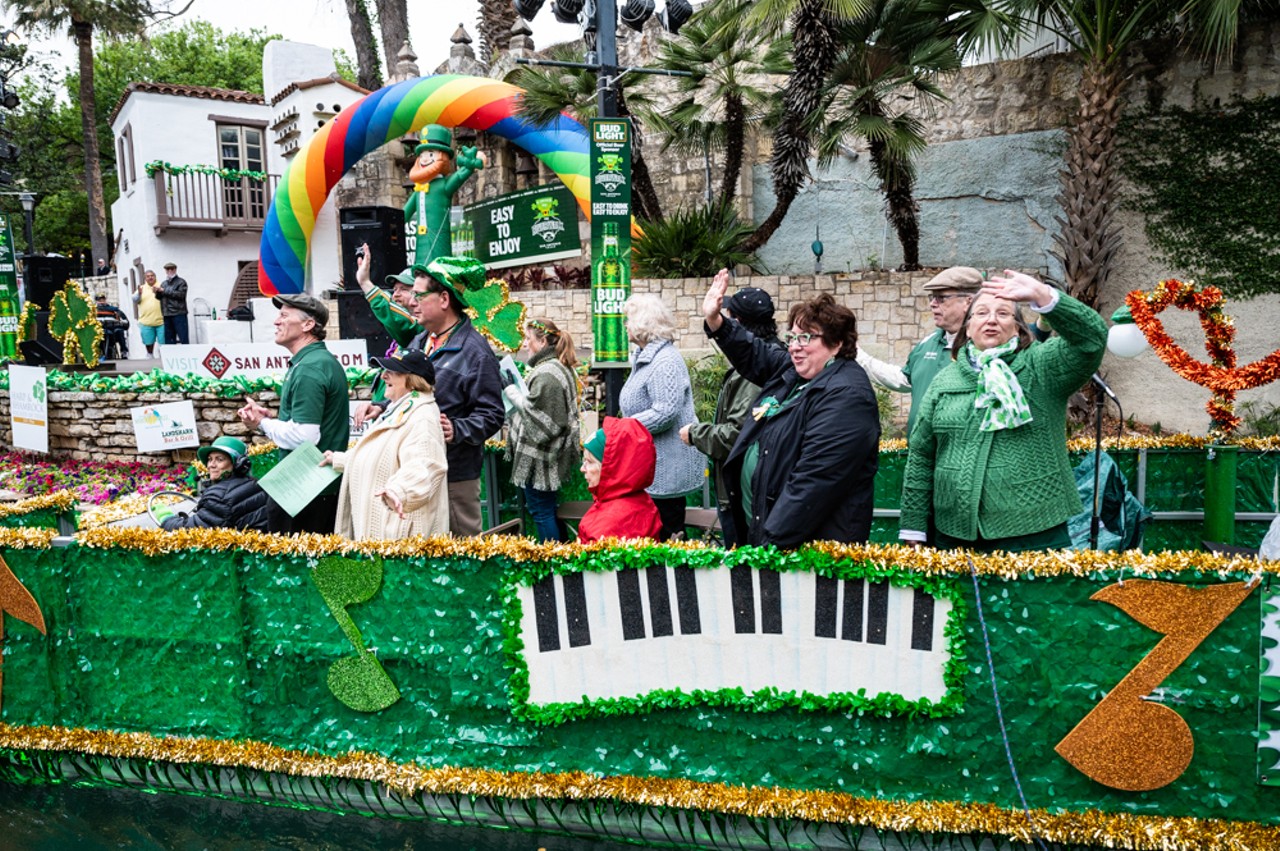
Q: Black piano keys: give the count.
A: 11